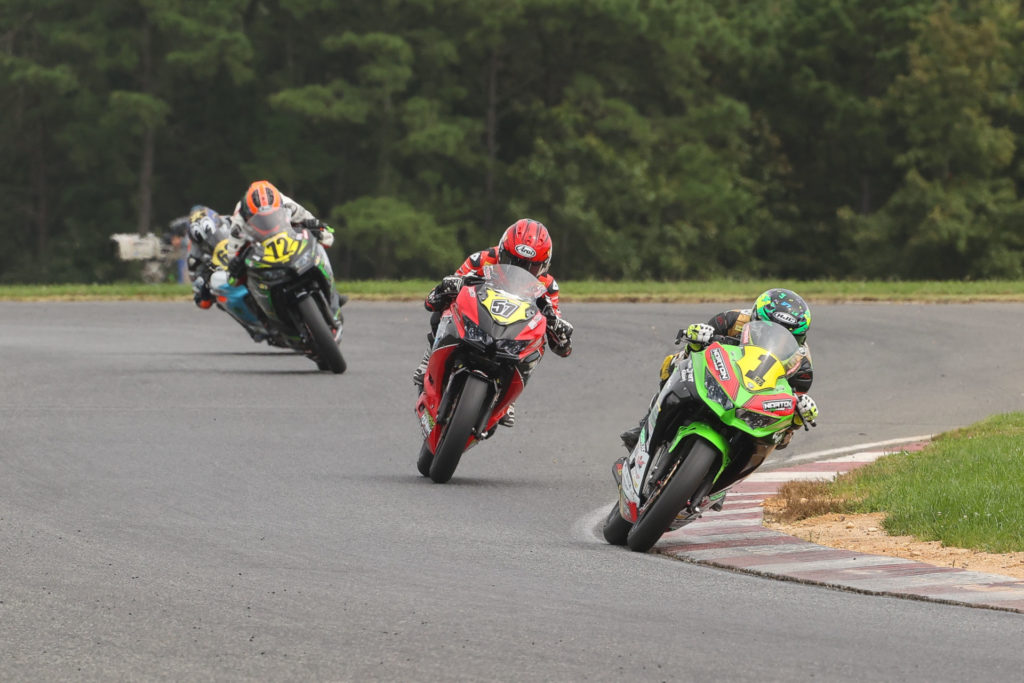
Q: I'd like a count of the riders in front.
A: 1